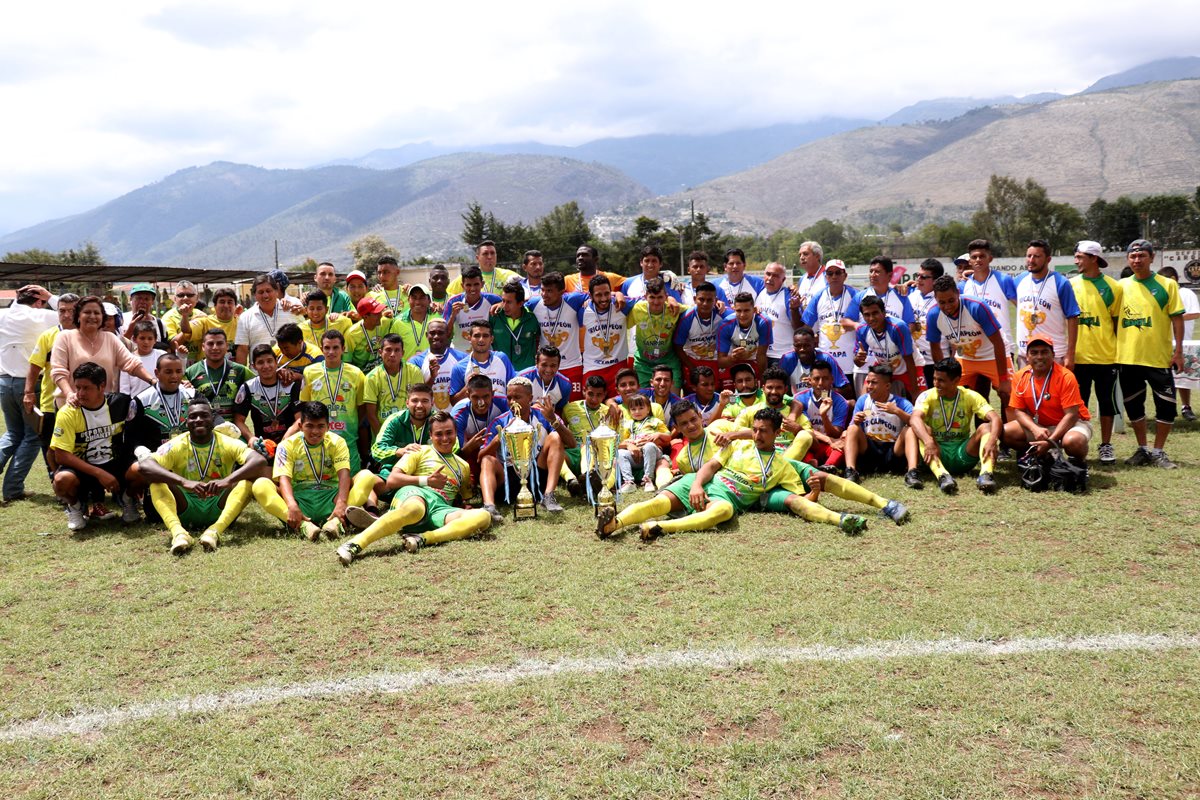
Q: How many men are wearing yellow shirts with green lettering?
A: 2